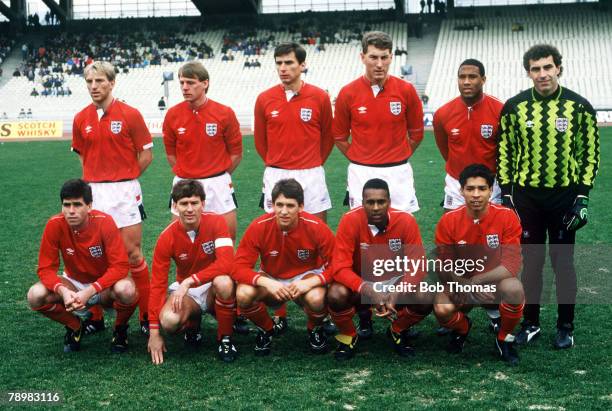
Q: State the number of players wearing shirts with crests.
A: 11